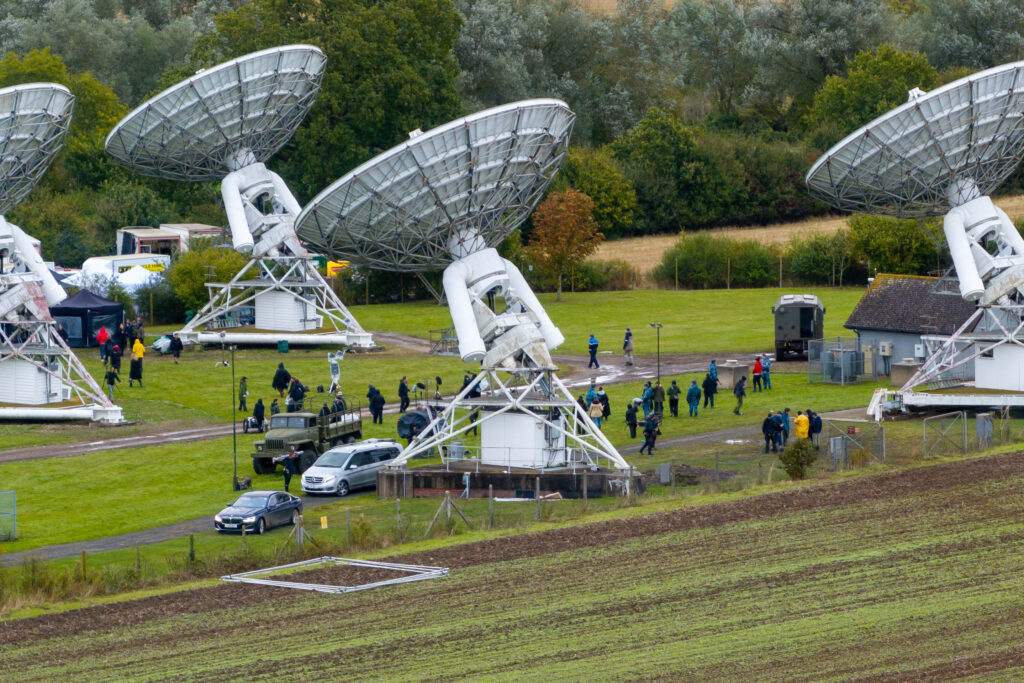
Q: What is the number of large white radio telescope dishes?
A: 4